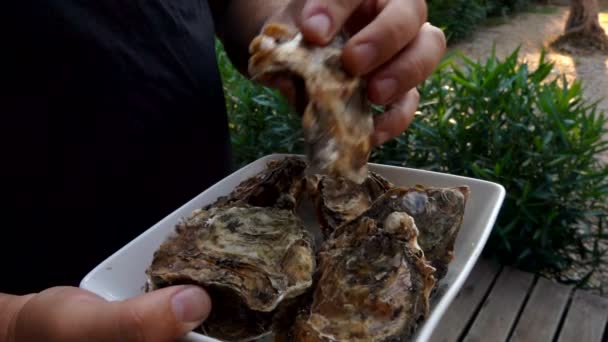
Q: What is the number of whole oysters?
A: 6